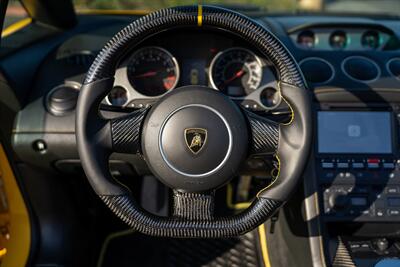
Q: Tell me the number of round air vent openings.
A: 4